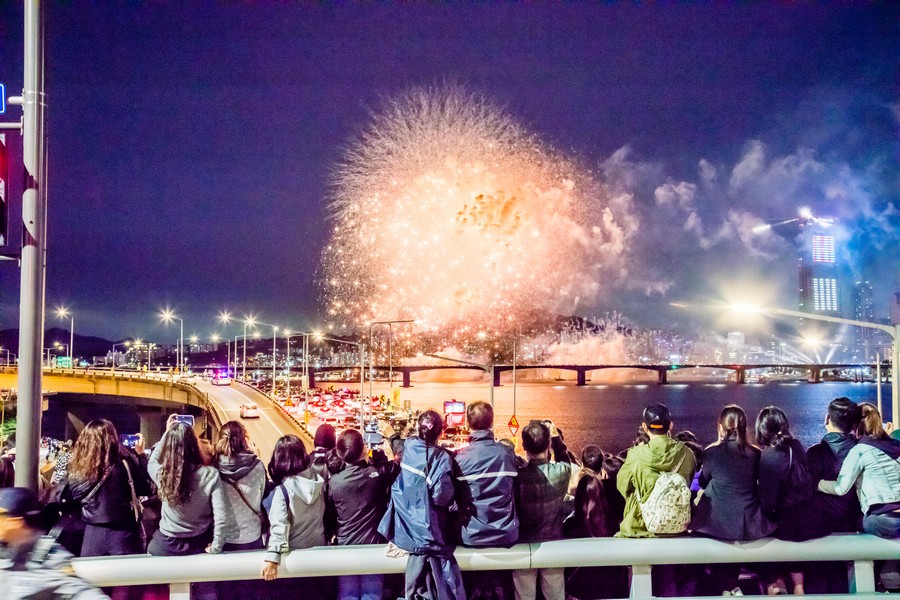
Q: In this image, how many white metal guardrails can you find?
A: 1